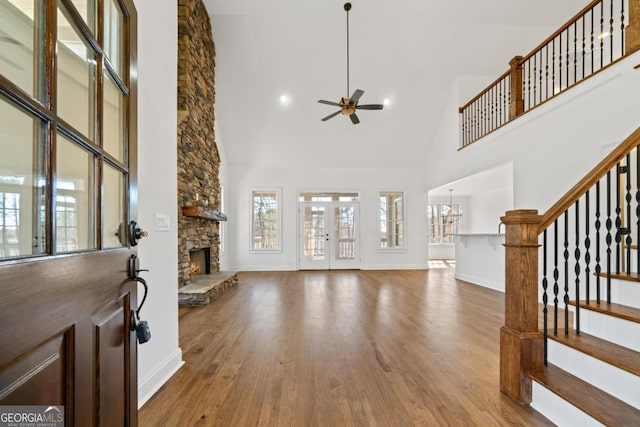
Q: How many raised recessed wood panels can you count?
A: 2